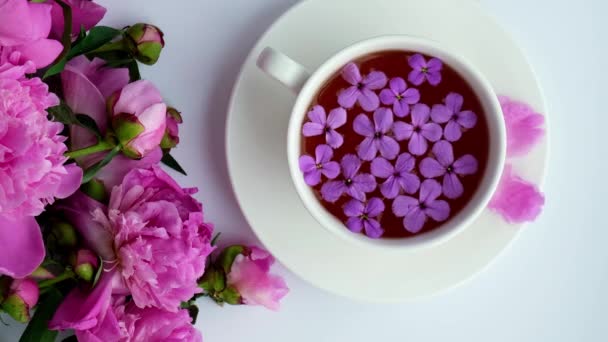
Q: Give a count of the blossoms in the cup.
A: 13